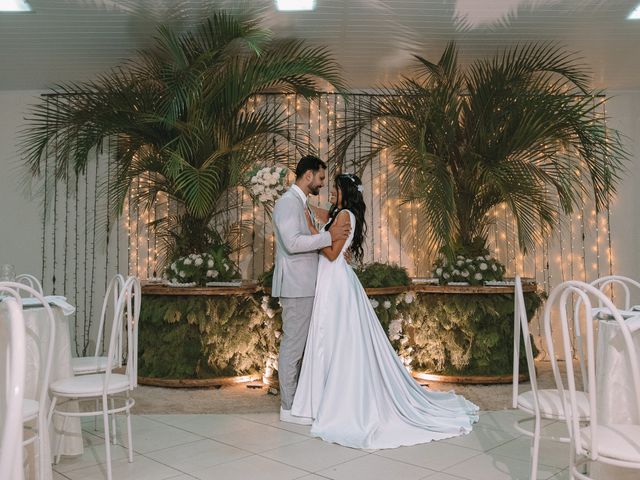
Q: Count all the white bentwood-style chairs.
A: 8